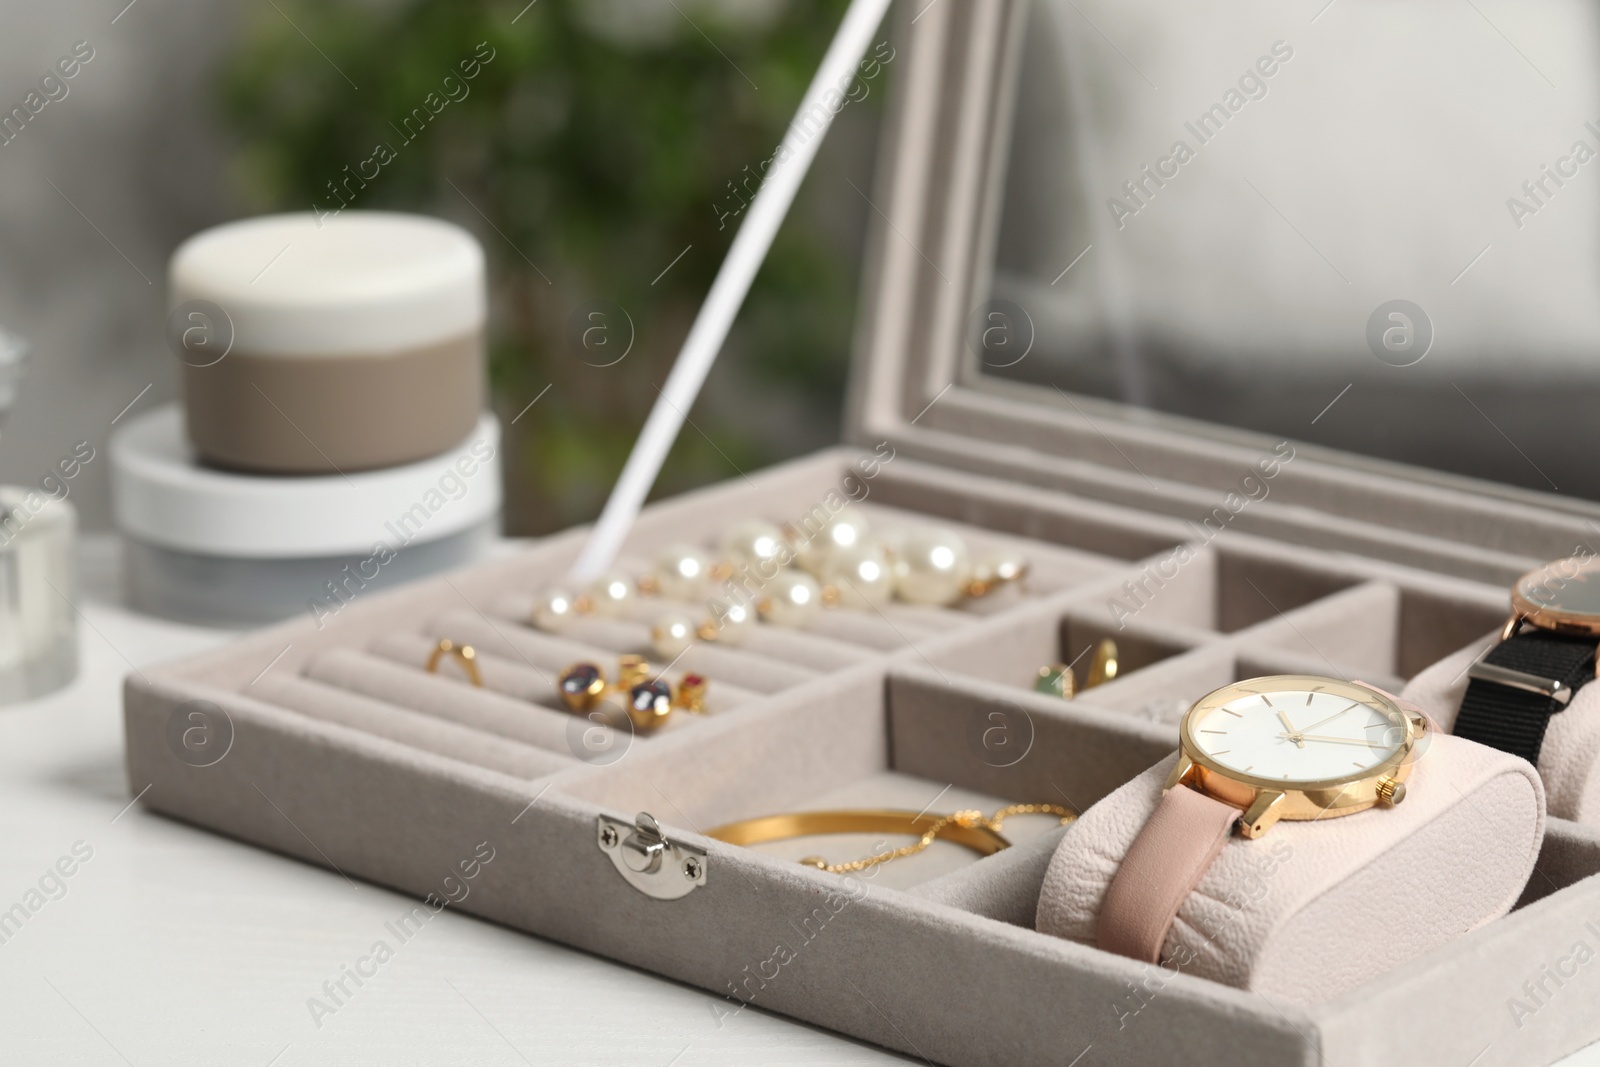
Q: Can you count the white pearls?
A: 10